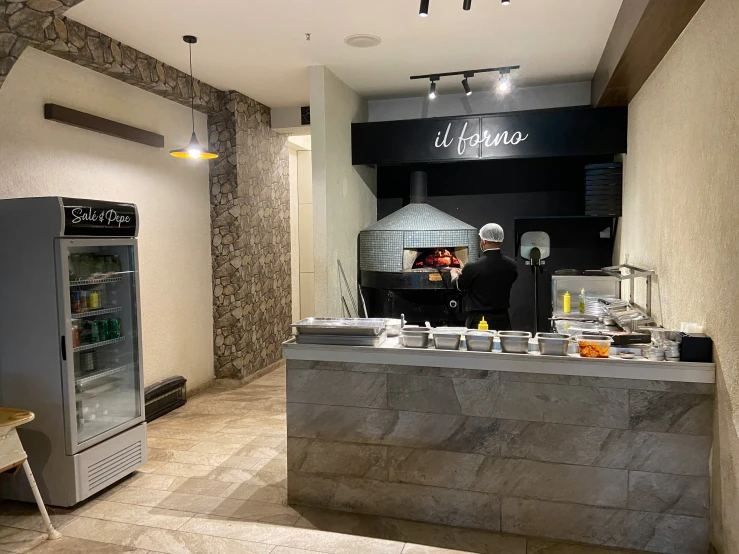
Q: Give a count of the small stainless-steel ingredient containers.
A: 5